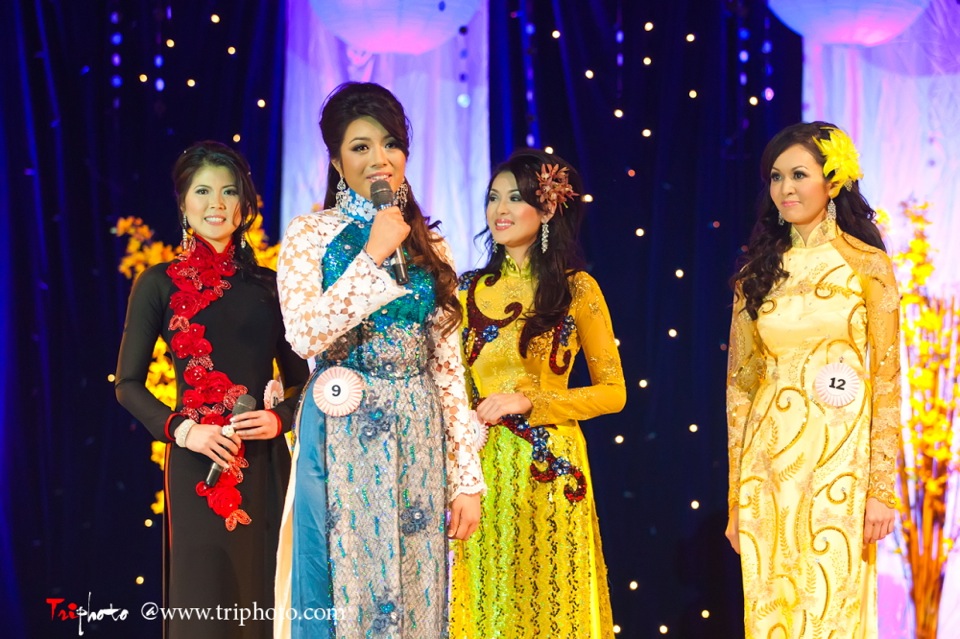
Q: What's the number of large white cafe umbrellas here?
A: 0